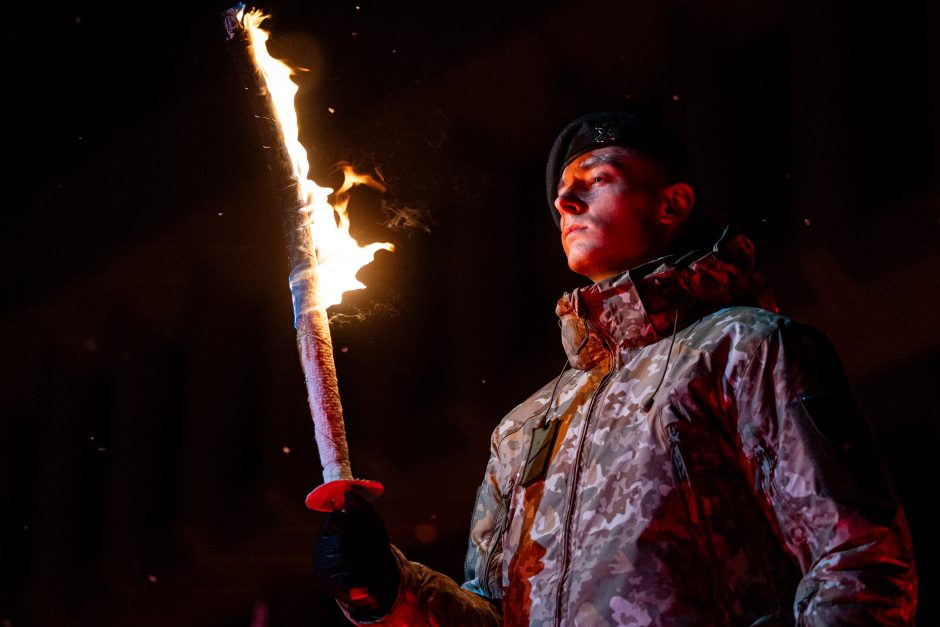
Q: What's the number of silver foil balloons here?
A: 0